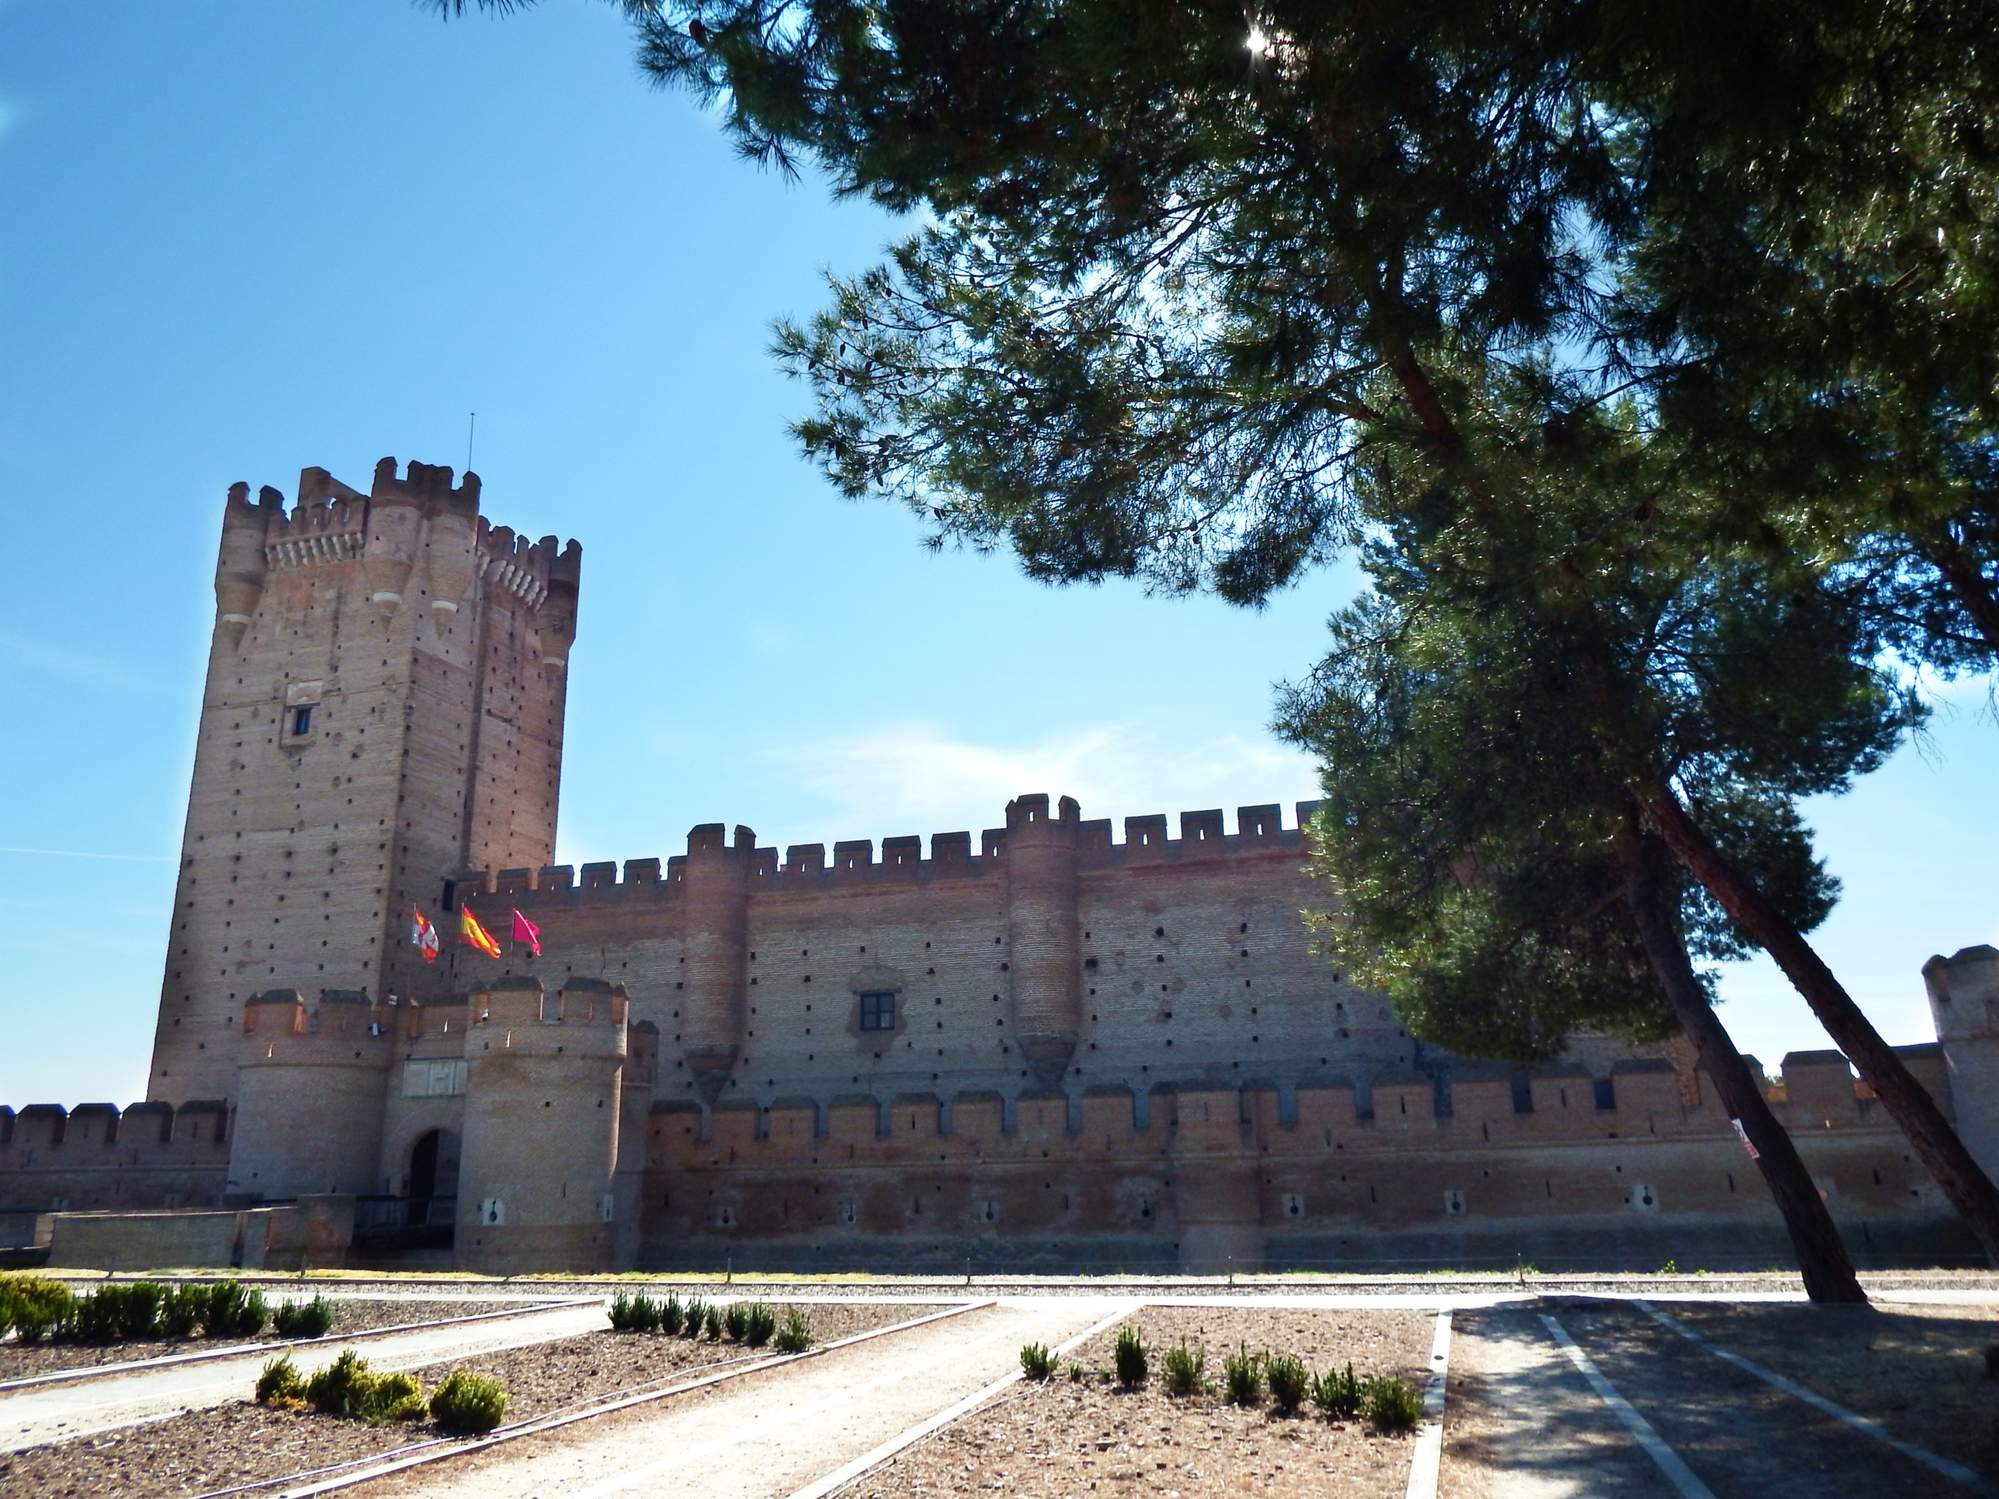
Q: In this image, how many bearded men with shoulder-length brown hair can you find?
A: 0